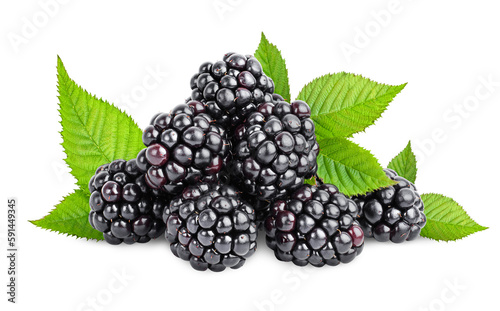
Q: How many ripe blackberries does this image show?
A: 7